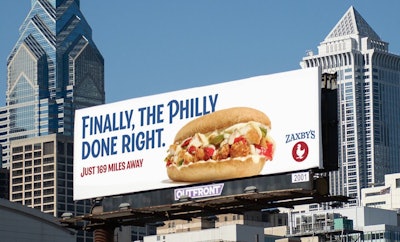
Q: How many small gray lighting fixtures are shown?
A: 4